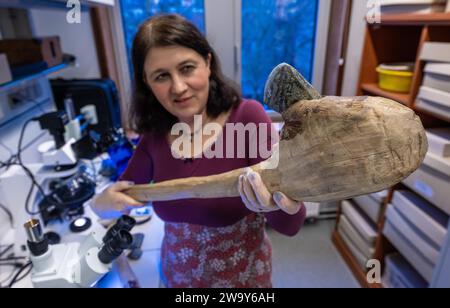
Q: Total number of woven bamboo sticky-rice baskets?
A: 0